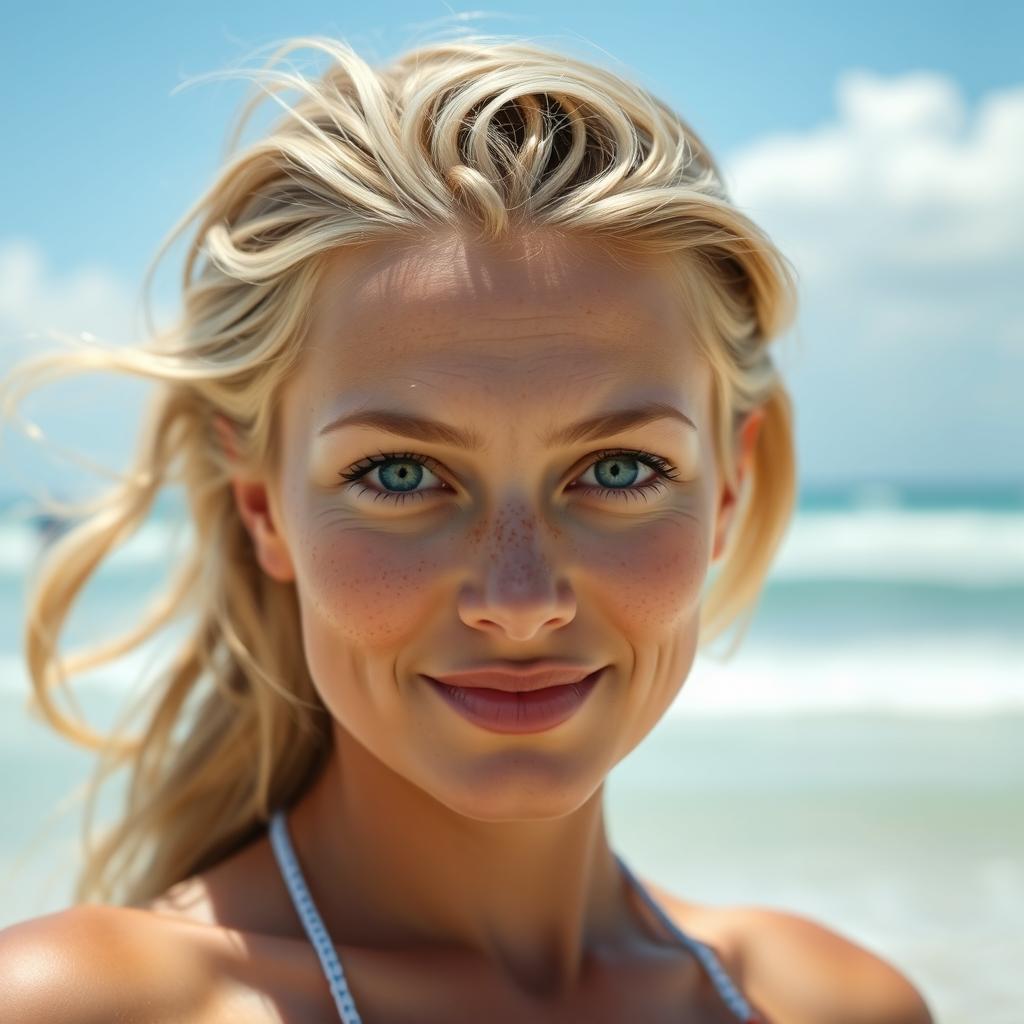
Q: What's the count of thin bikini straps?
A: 2